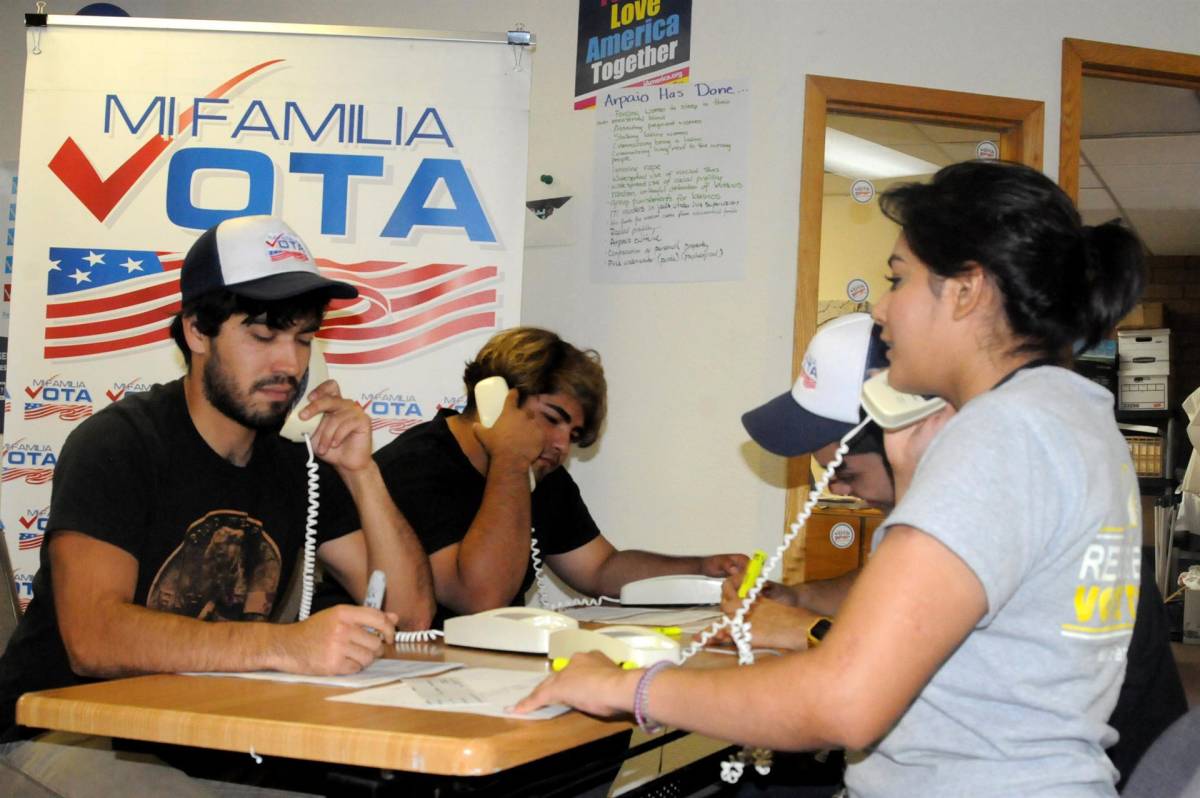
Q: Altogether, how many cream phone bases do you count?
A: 3